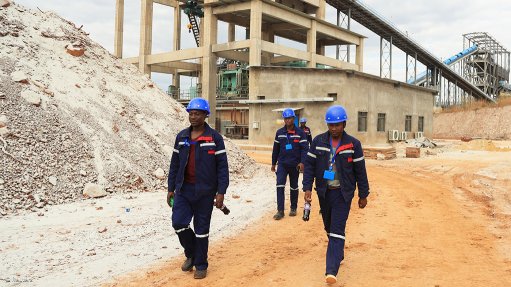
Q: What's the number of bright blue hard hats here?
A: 4